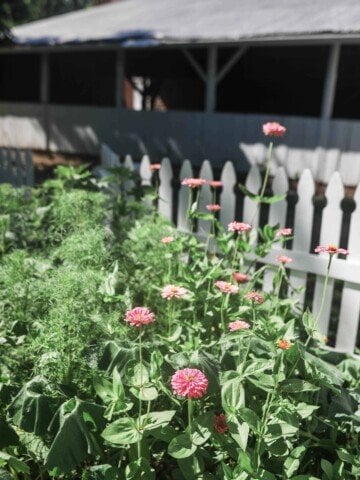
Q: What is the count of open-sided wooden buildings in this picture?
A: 1